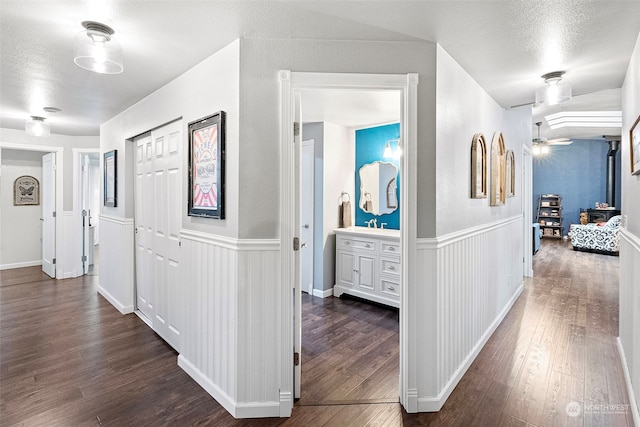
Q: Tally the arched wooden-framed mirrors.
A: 3